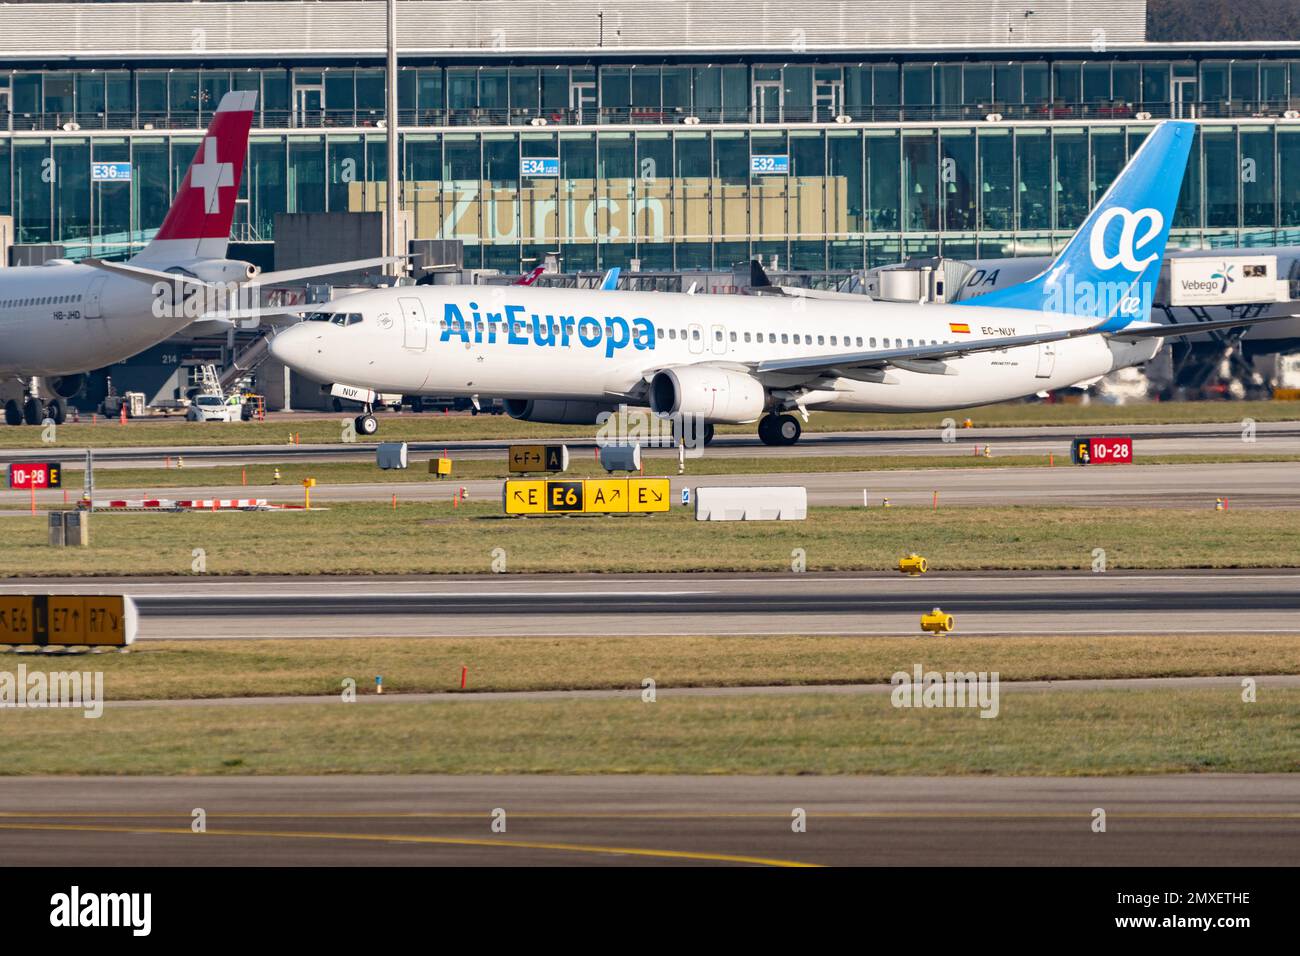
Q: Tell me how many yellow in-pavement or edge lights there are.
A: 2